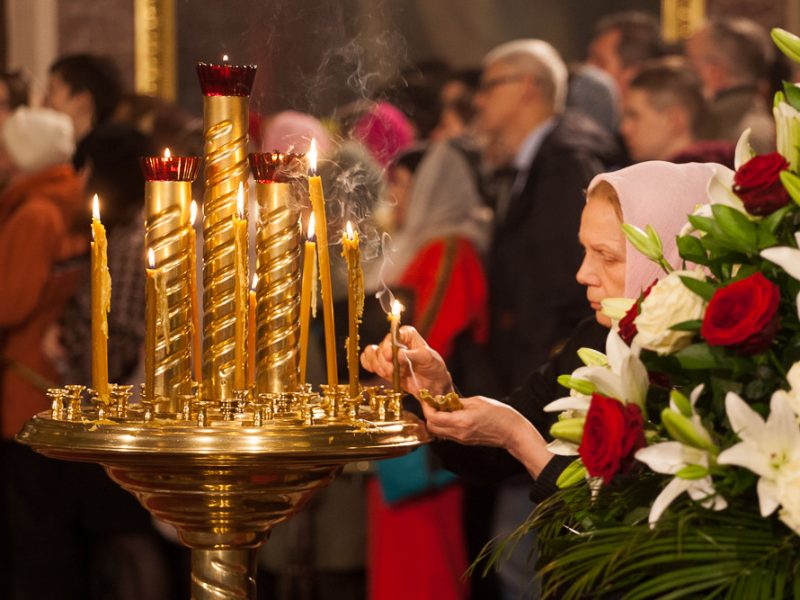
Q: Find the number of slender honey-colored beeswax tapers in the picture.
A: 9